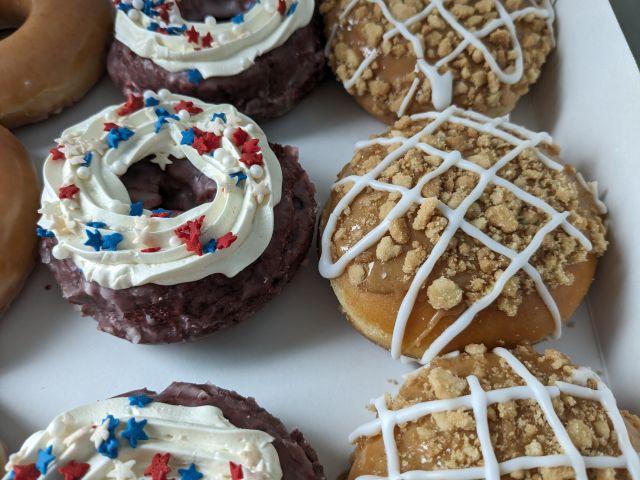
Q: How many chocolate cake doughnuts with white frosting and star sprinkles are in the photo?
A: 3